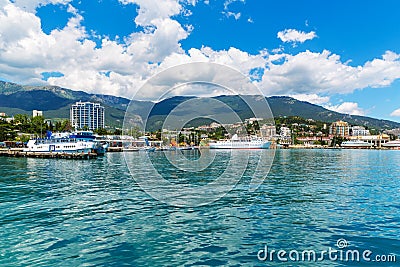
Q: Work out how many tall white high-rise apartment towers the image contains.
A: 1